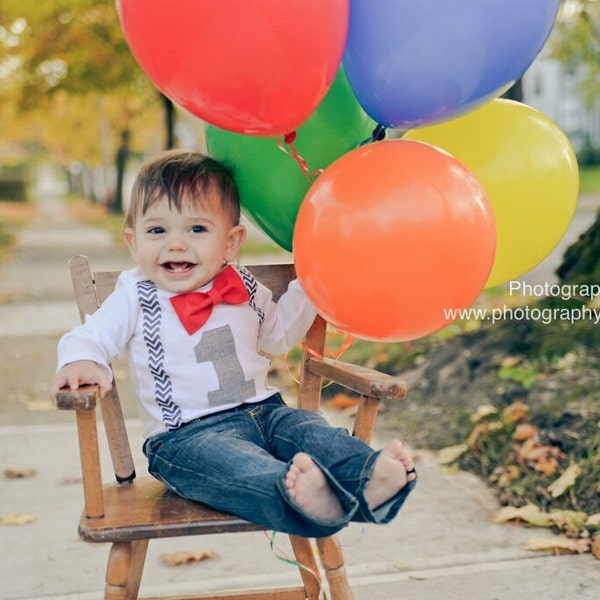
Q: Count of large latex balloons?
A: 5